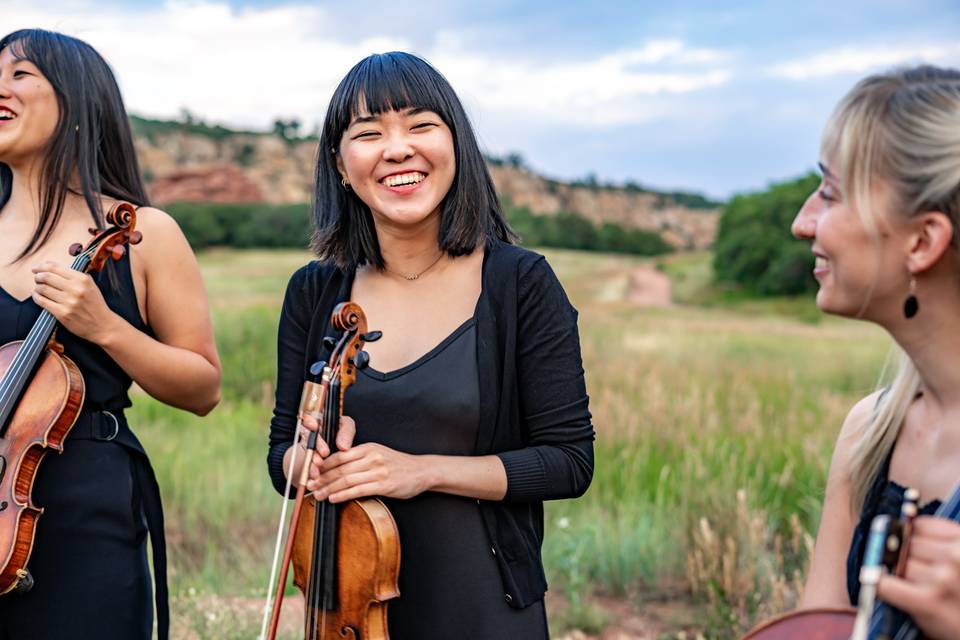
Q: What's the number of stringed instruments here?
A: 3